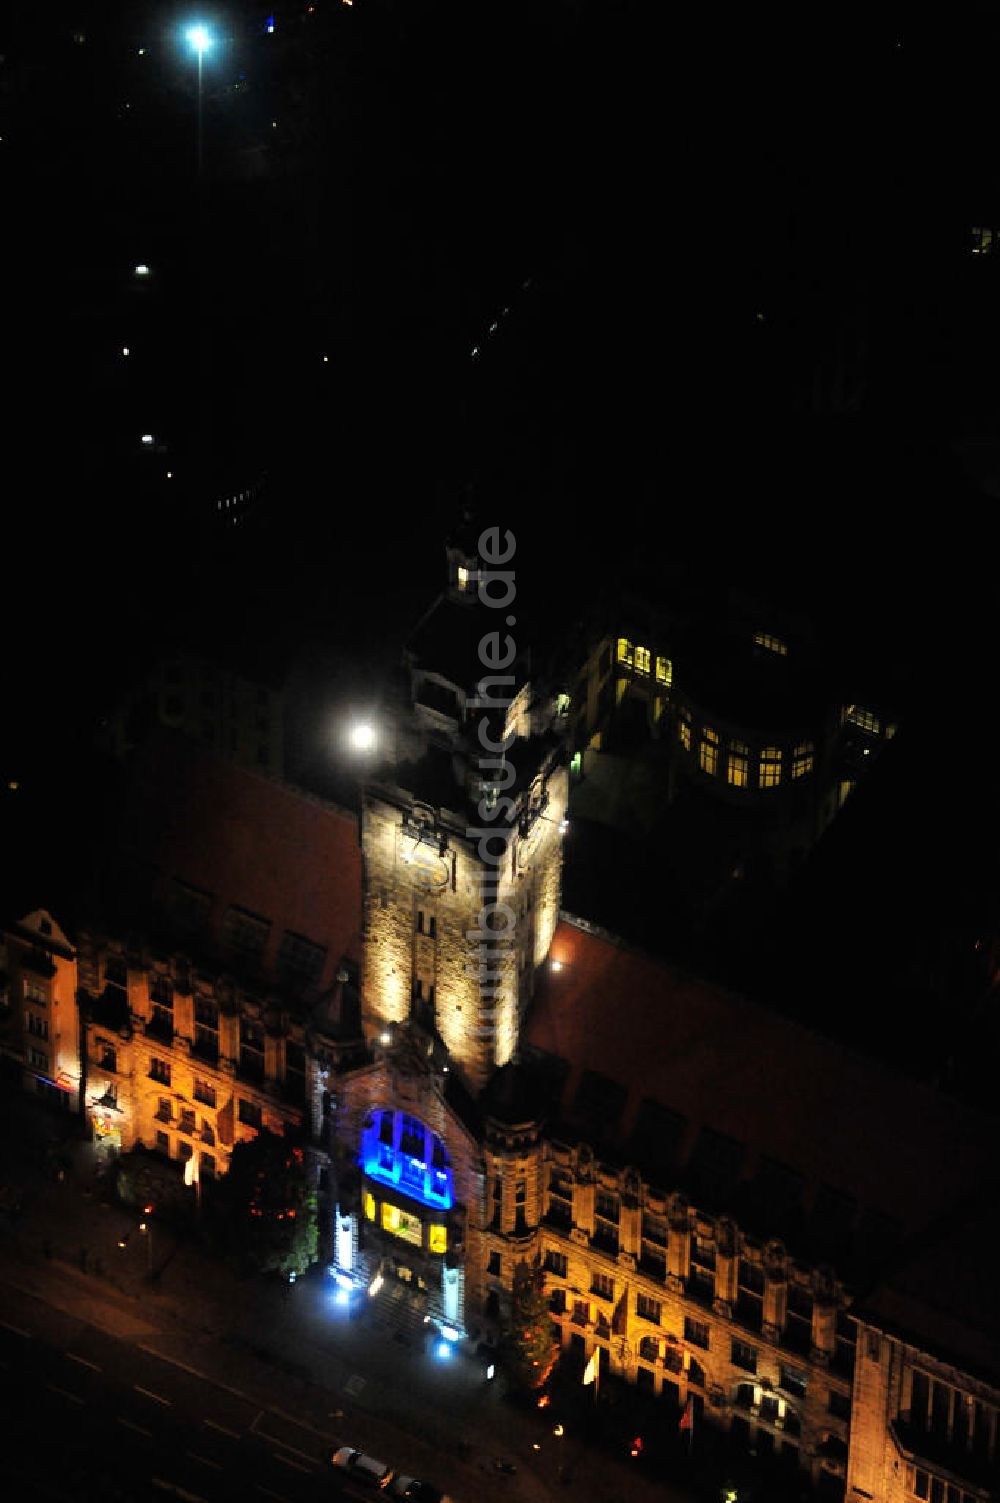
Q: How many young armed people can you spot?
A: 0